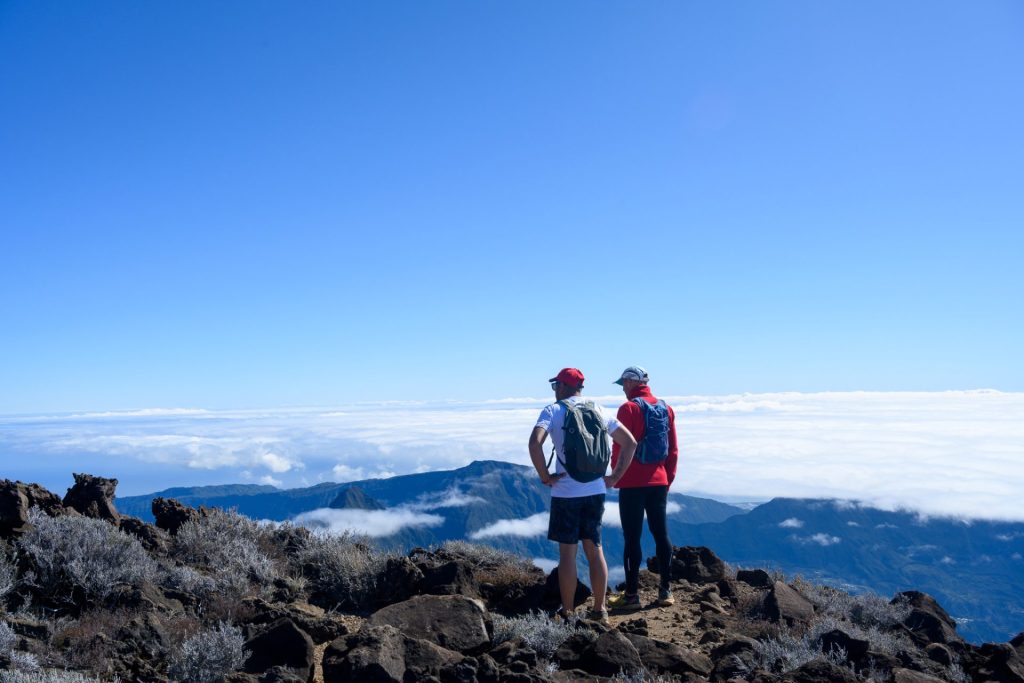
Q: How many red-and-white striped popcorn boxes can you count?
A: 0